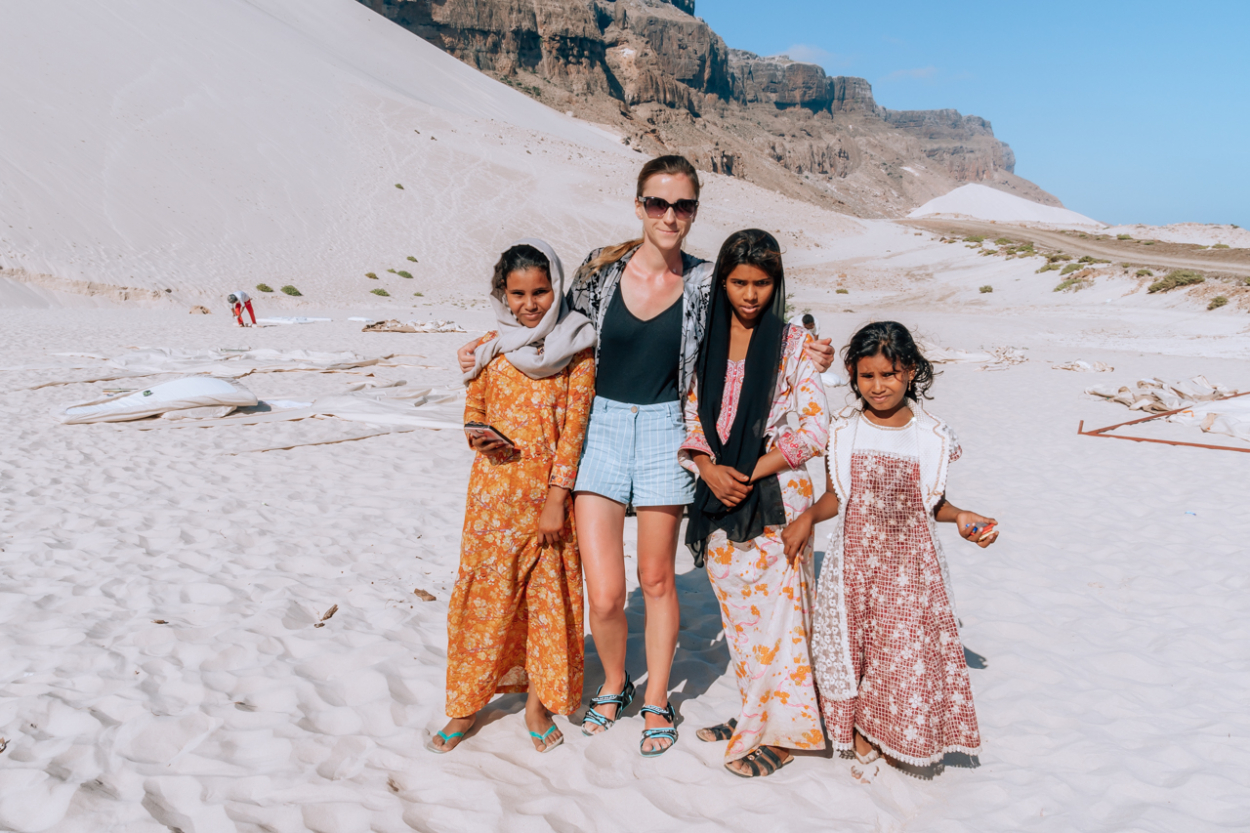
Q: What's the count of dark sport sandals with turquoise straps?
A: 2